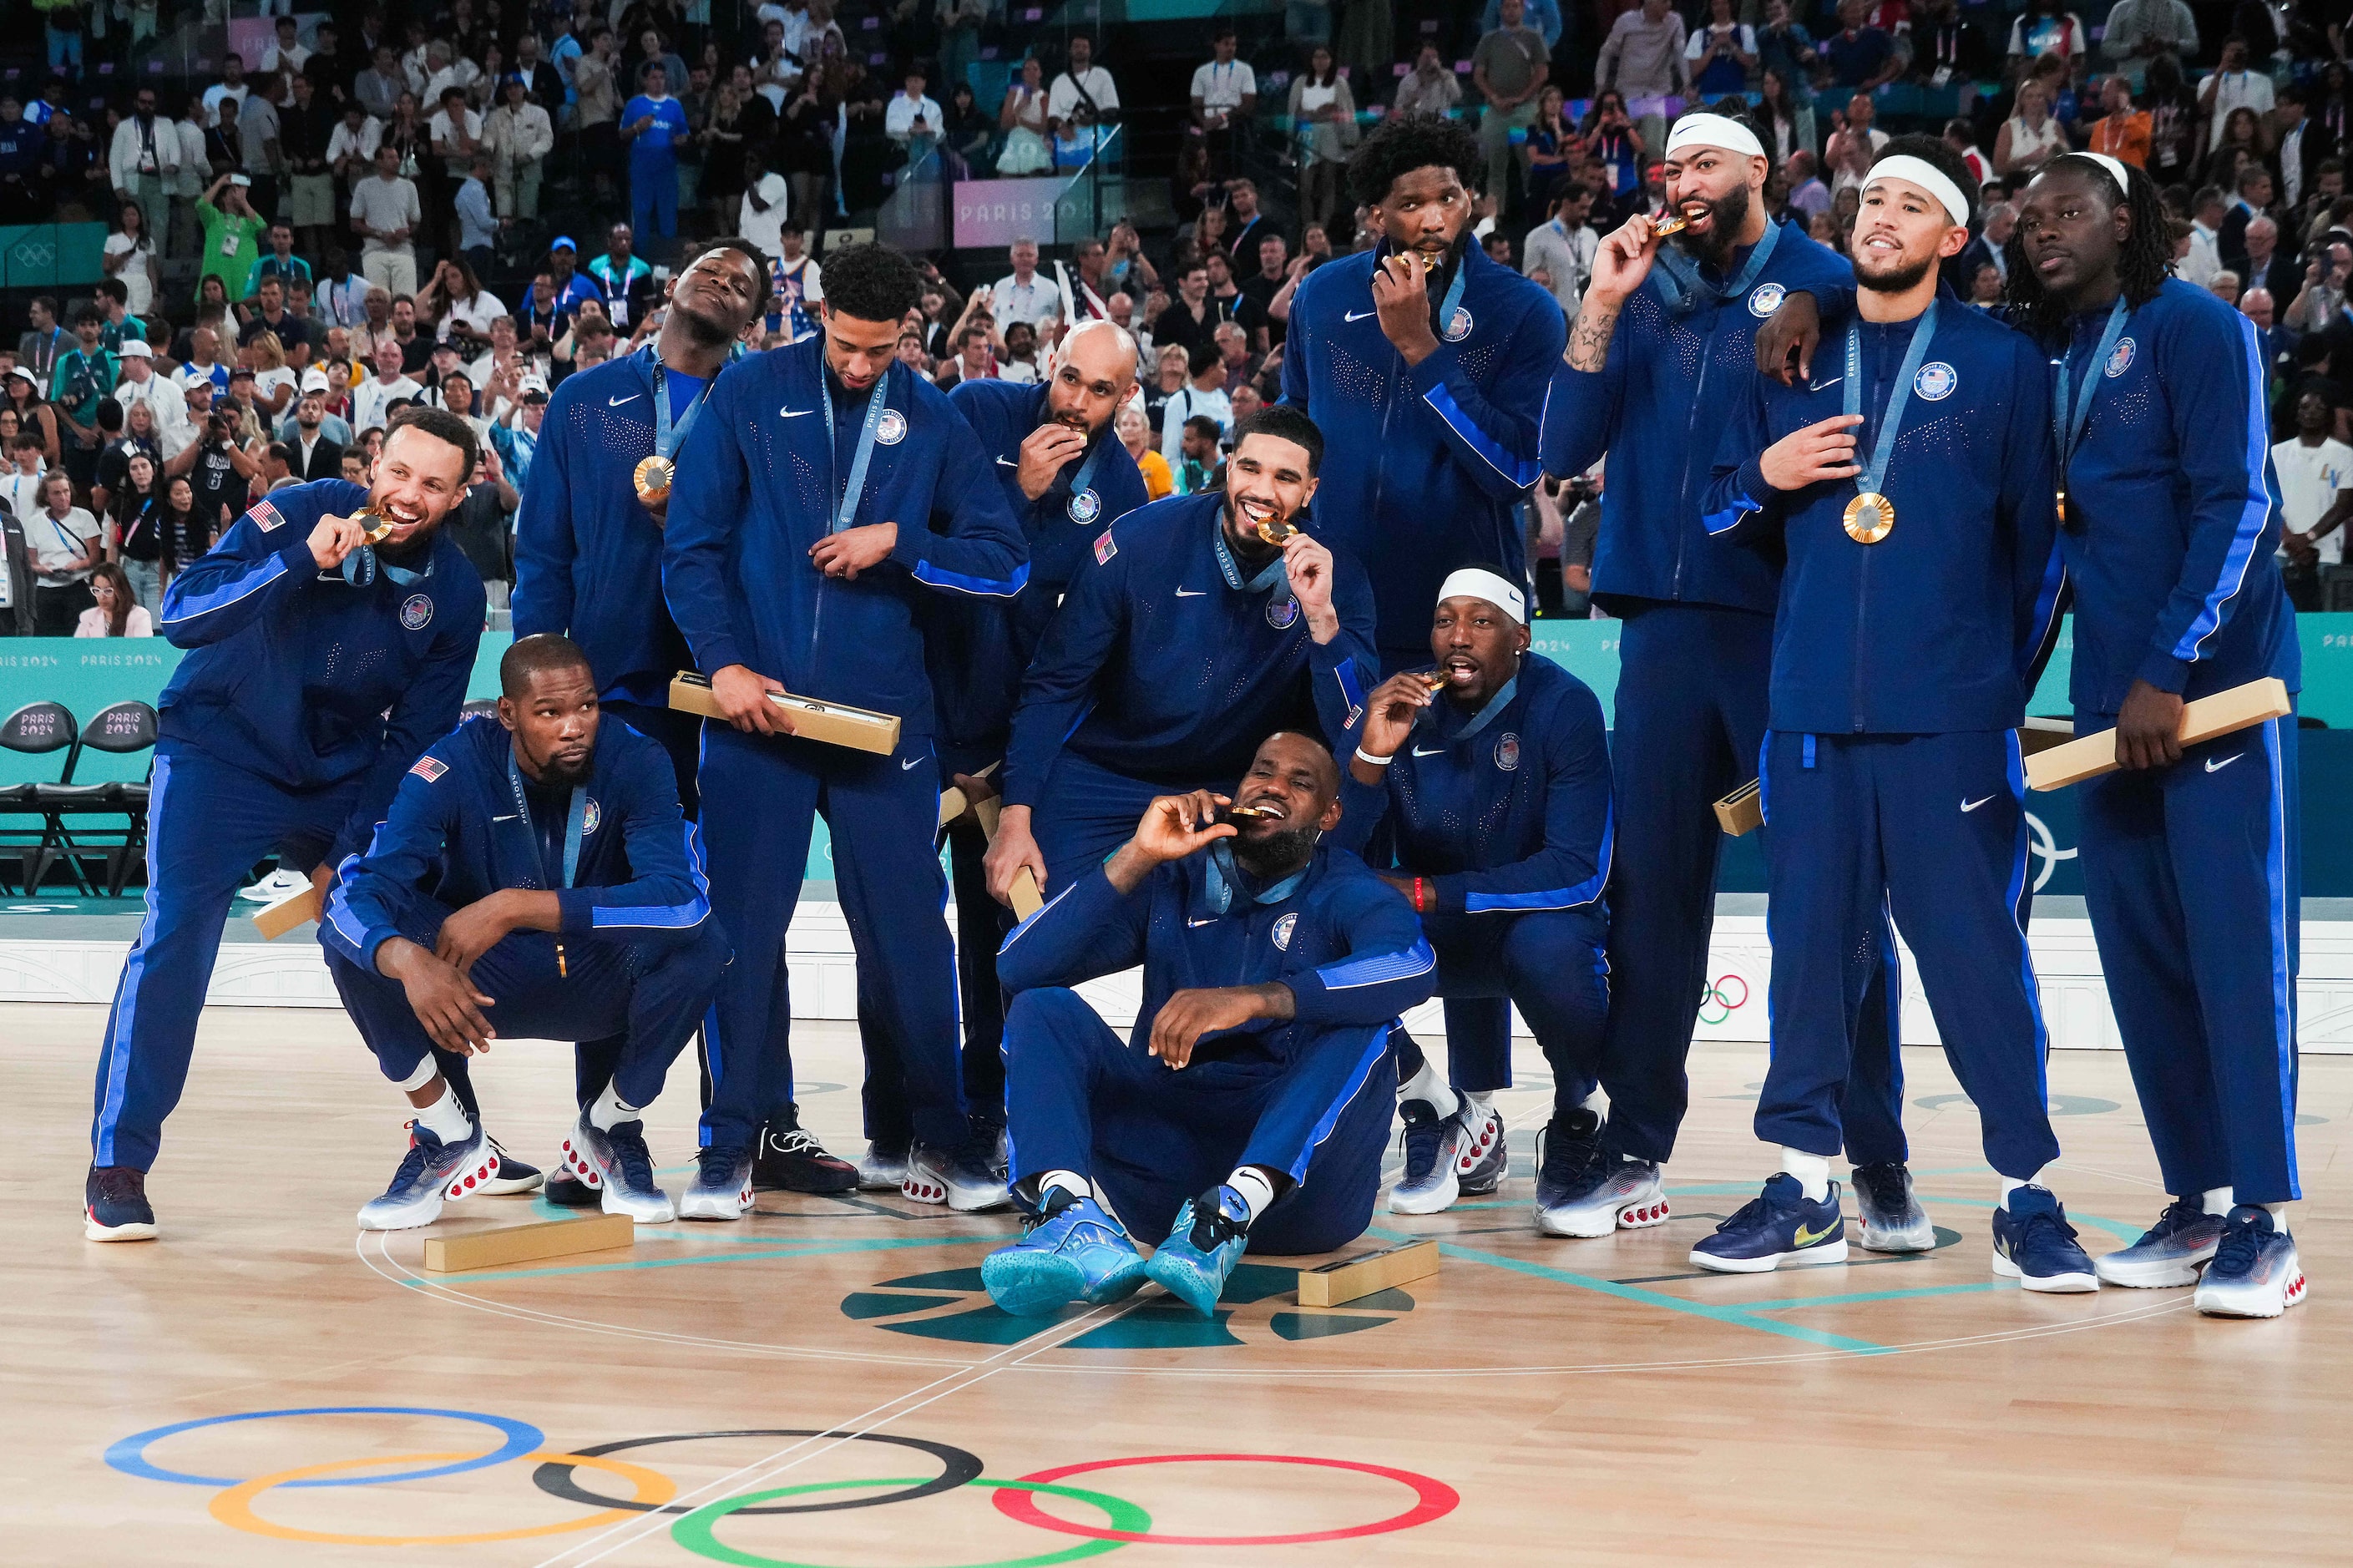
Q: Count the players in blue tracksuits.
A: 12